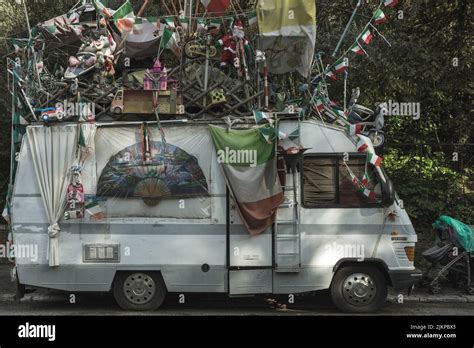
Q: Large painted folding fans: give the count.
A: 1